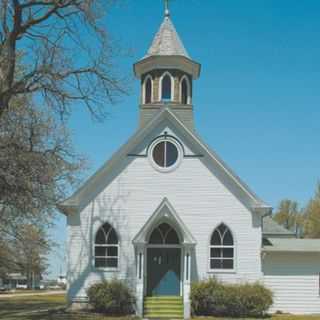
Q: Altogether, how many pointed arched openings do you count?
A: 6